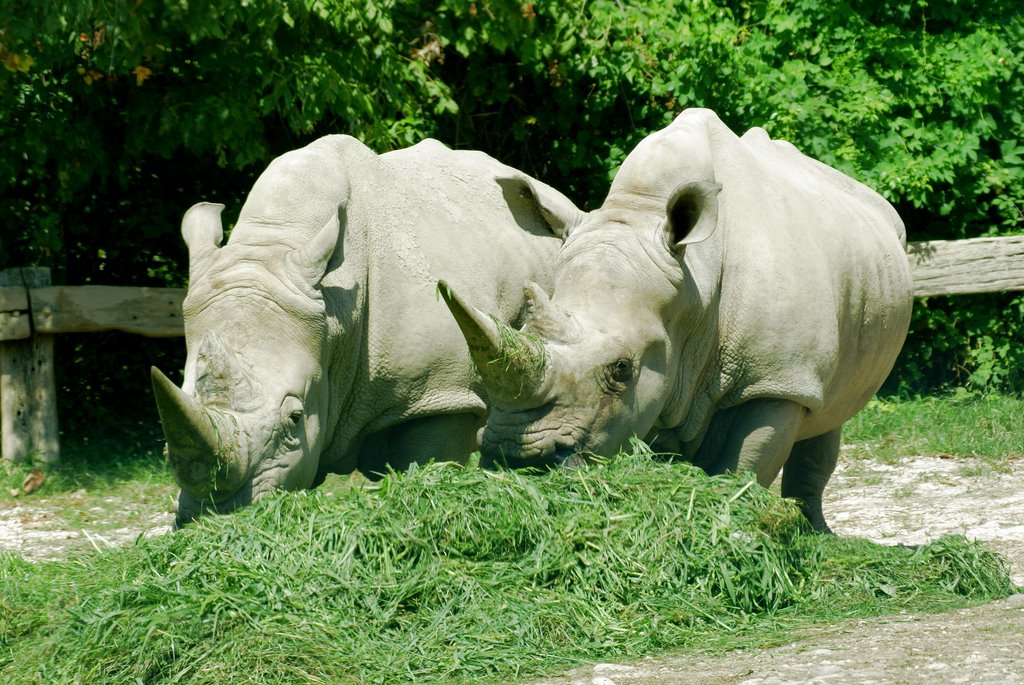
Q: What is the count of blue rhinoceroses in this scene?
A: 0